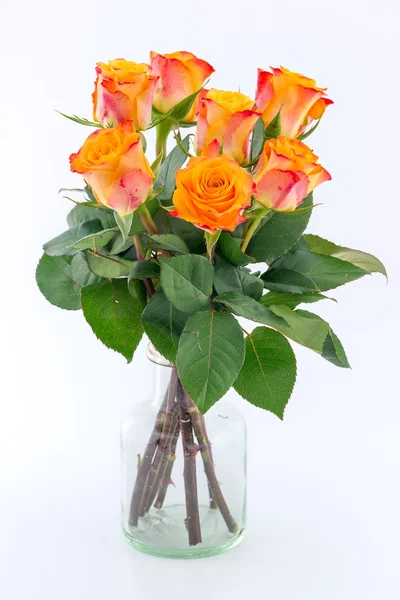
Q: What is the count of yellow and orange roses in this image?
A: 7